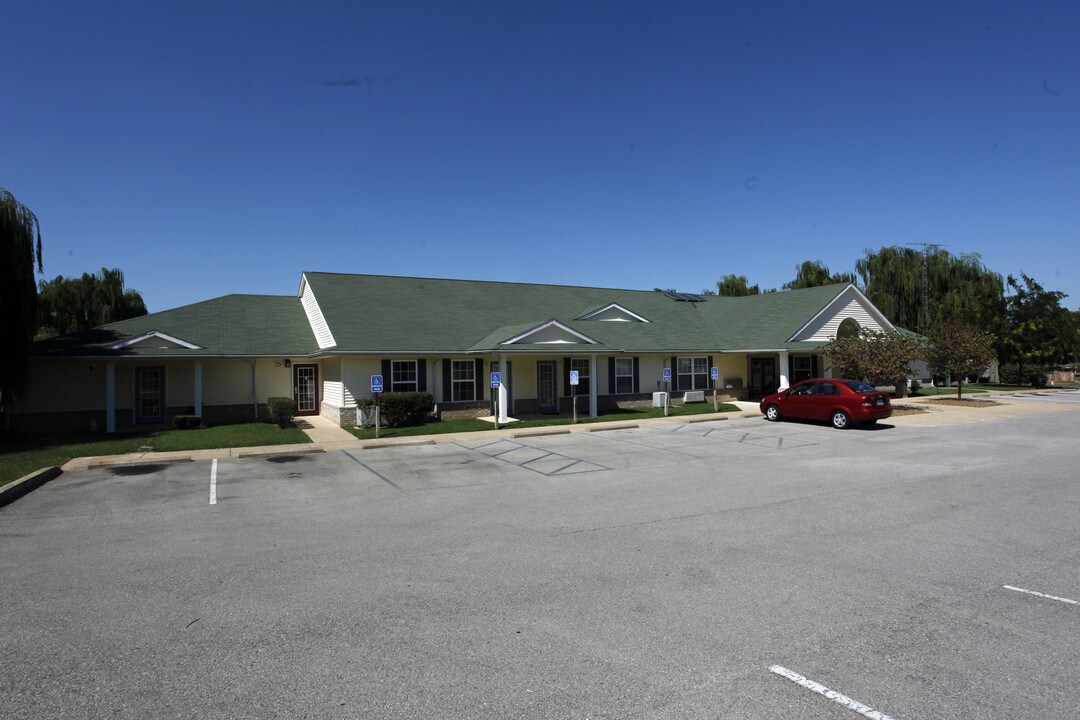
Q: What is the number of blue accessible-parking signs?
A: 5